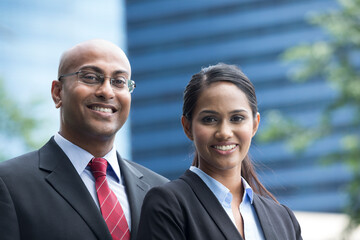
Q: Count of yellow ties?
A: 0